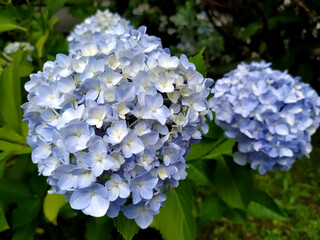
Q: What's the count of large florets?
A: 3